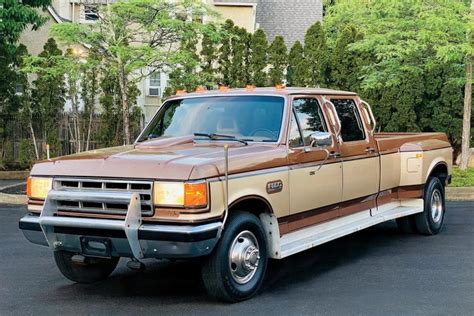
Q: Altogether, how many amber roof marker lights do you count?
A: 5